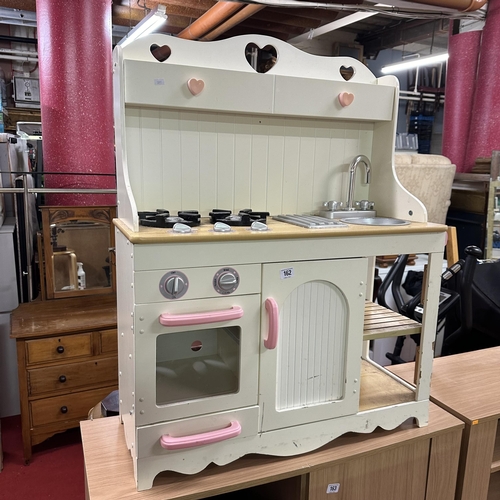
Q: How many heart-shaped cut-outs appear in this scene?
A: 3